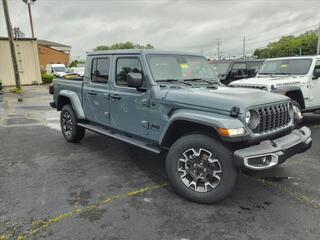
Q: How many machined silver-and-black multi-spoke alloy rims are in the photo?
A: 2